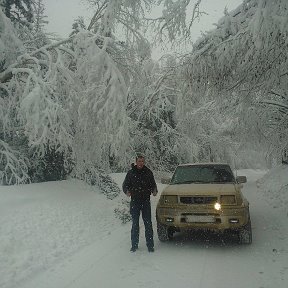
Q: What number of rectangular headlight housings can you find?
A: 2